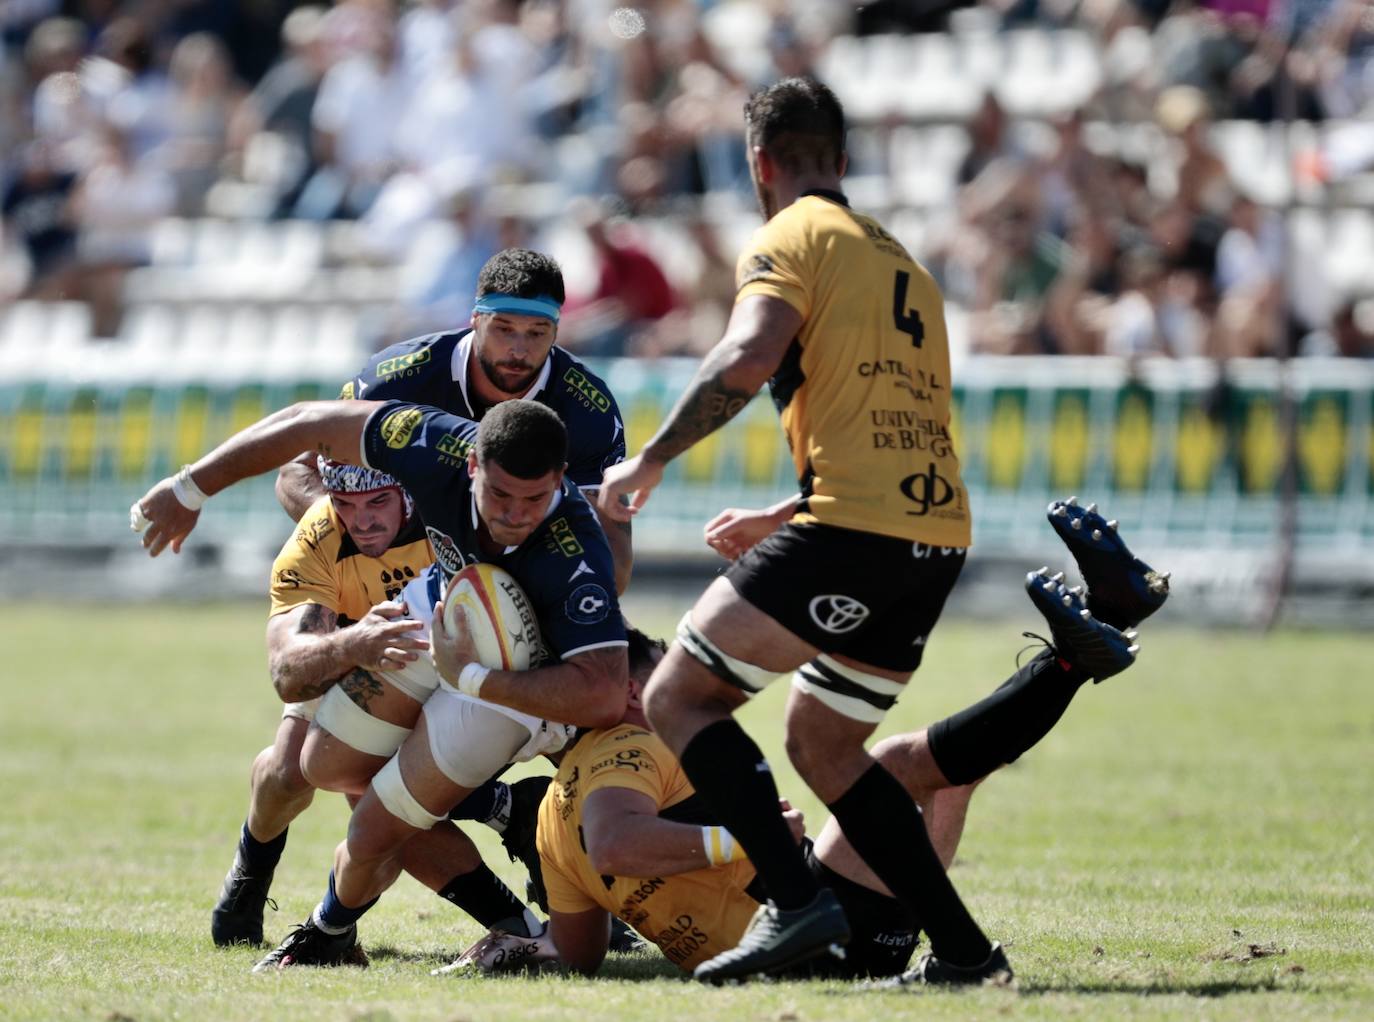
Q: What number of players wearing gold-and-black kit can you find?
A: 3